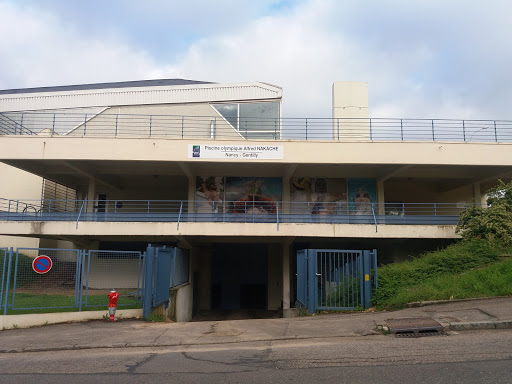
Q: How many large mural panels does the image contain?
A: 4